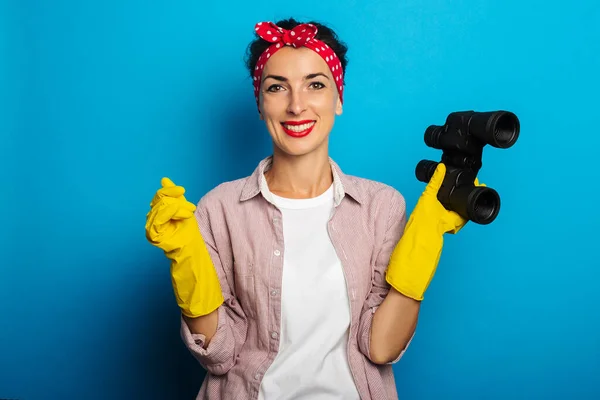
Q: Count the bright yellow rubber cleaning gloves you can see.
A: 2